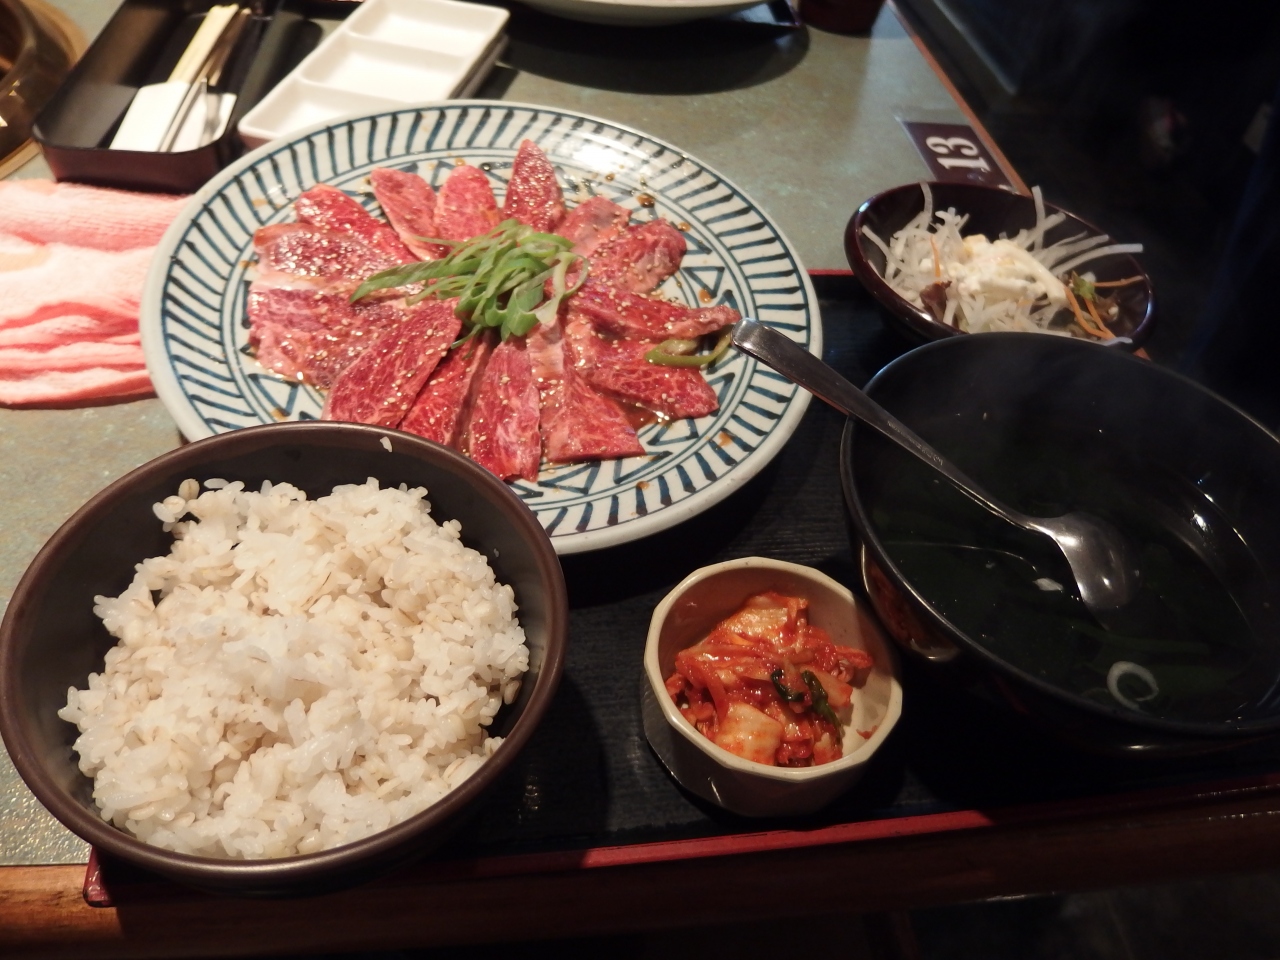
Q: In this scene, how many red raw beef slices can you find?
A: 14